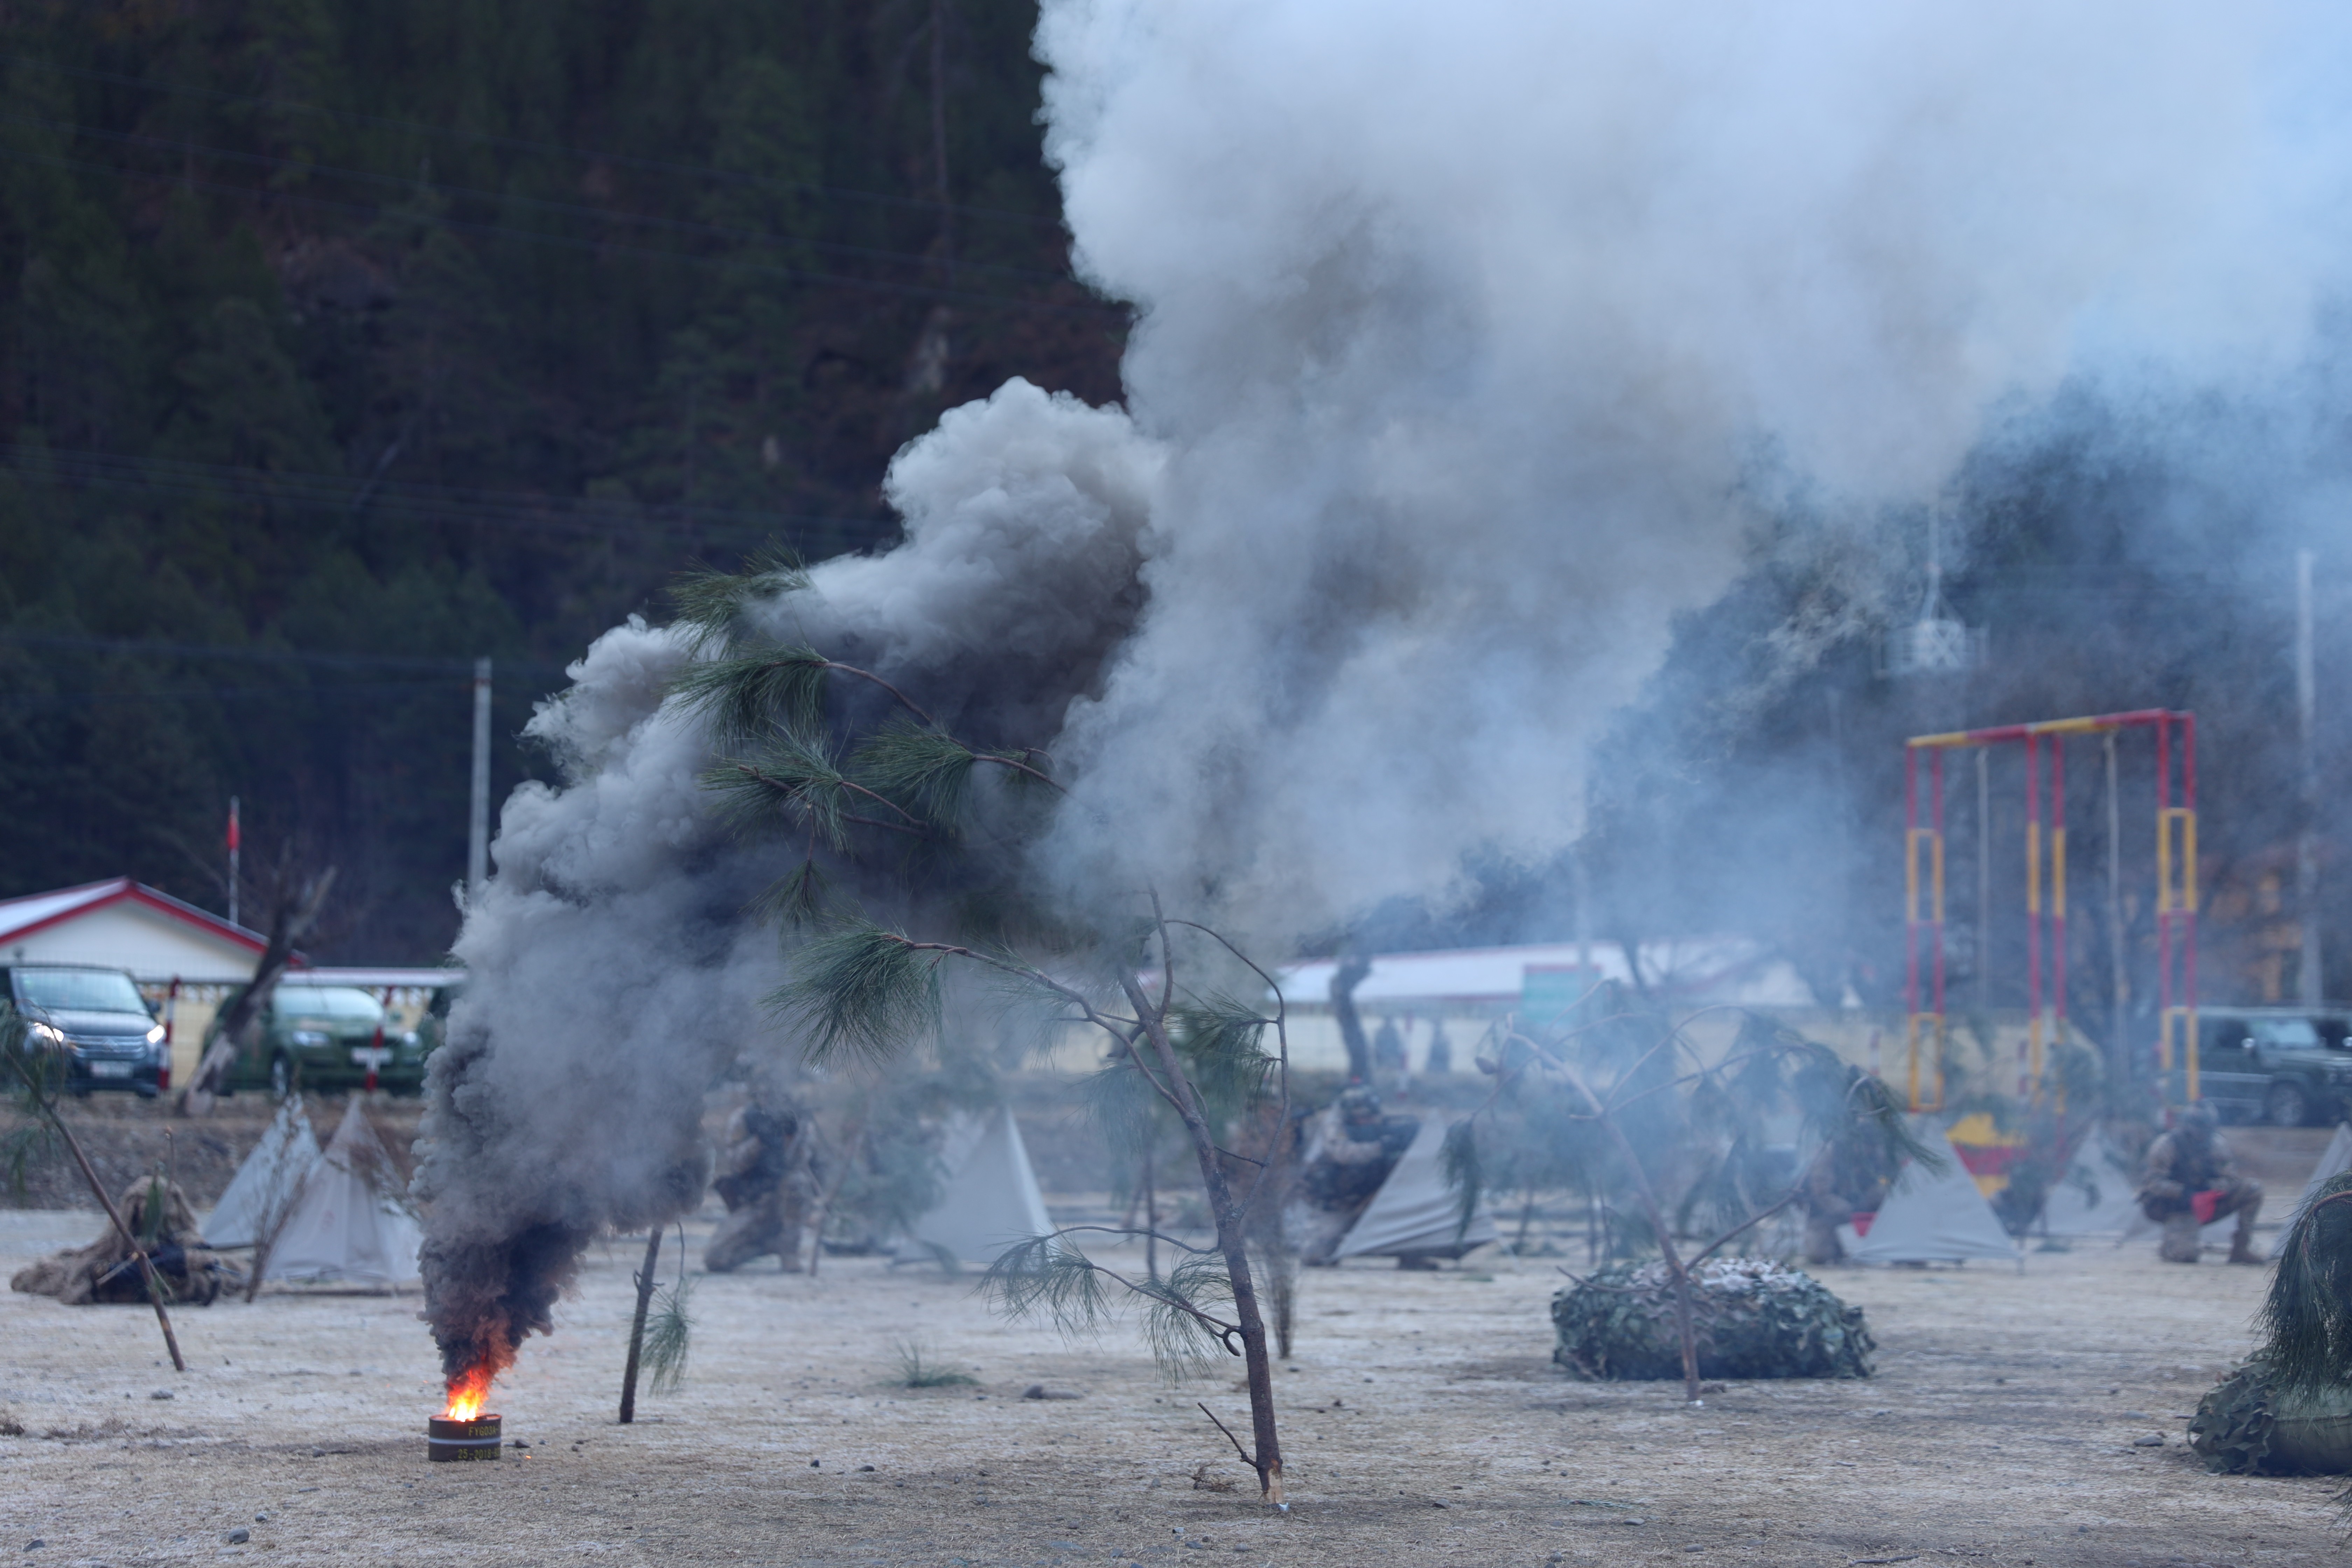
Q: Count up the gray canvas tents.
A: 7